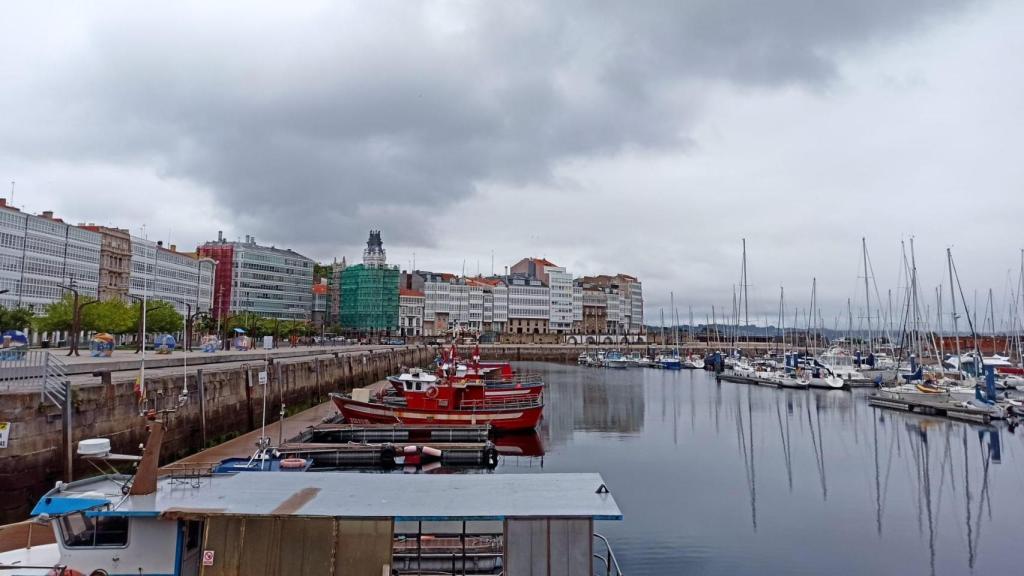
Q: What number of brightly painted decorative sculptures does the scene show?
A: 5